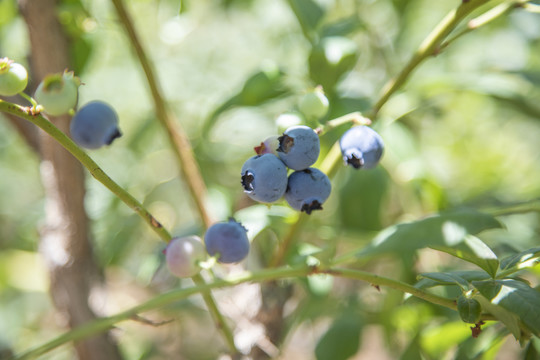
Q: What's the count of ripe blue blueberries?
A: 6